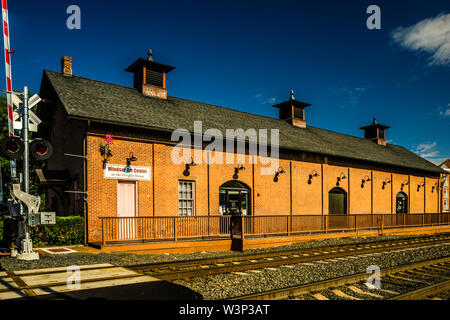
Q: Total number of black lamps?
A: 11